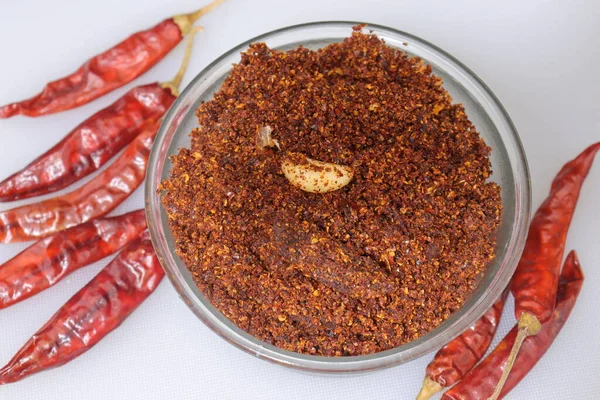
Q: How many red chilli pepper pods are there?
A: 8